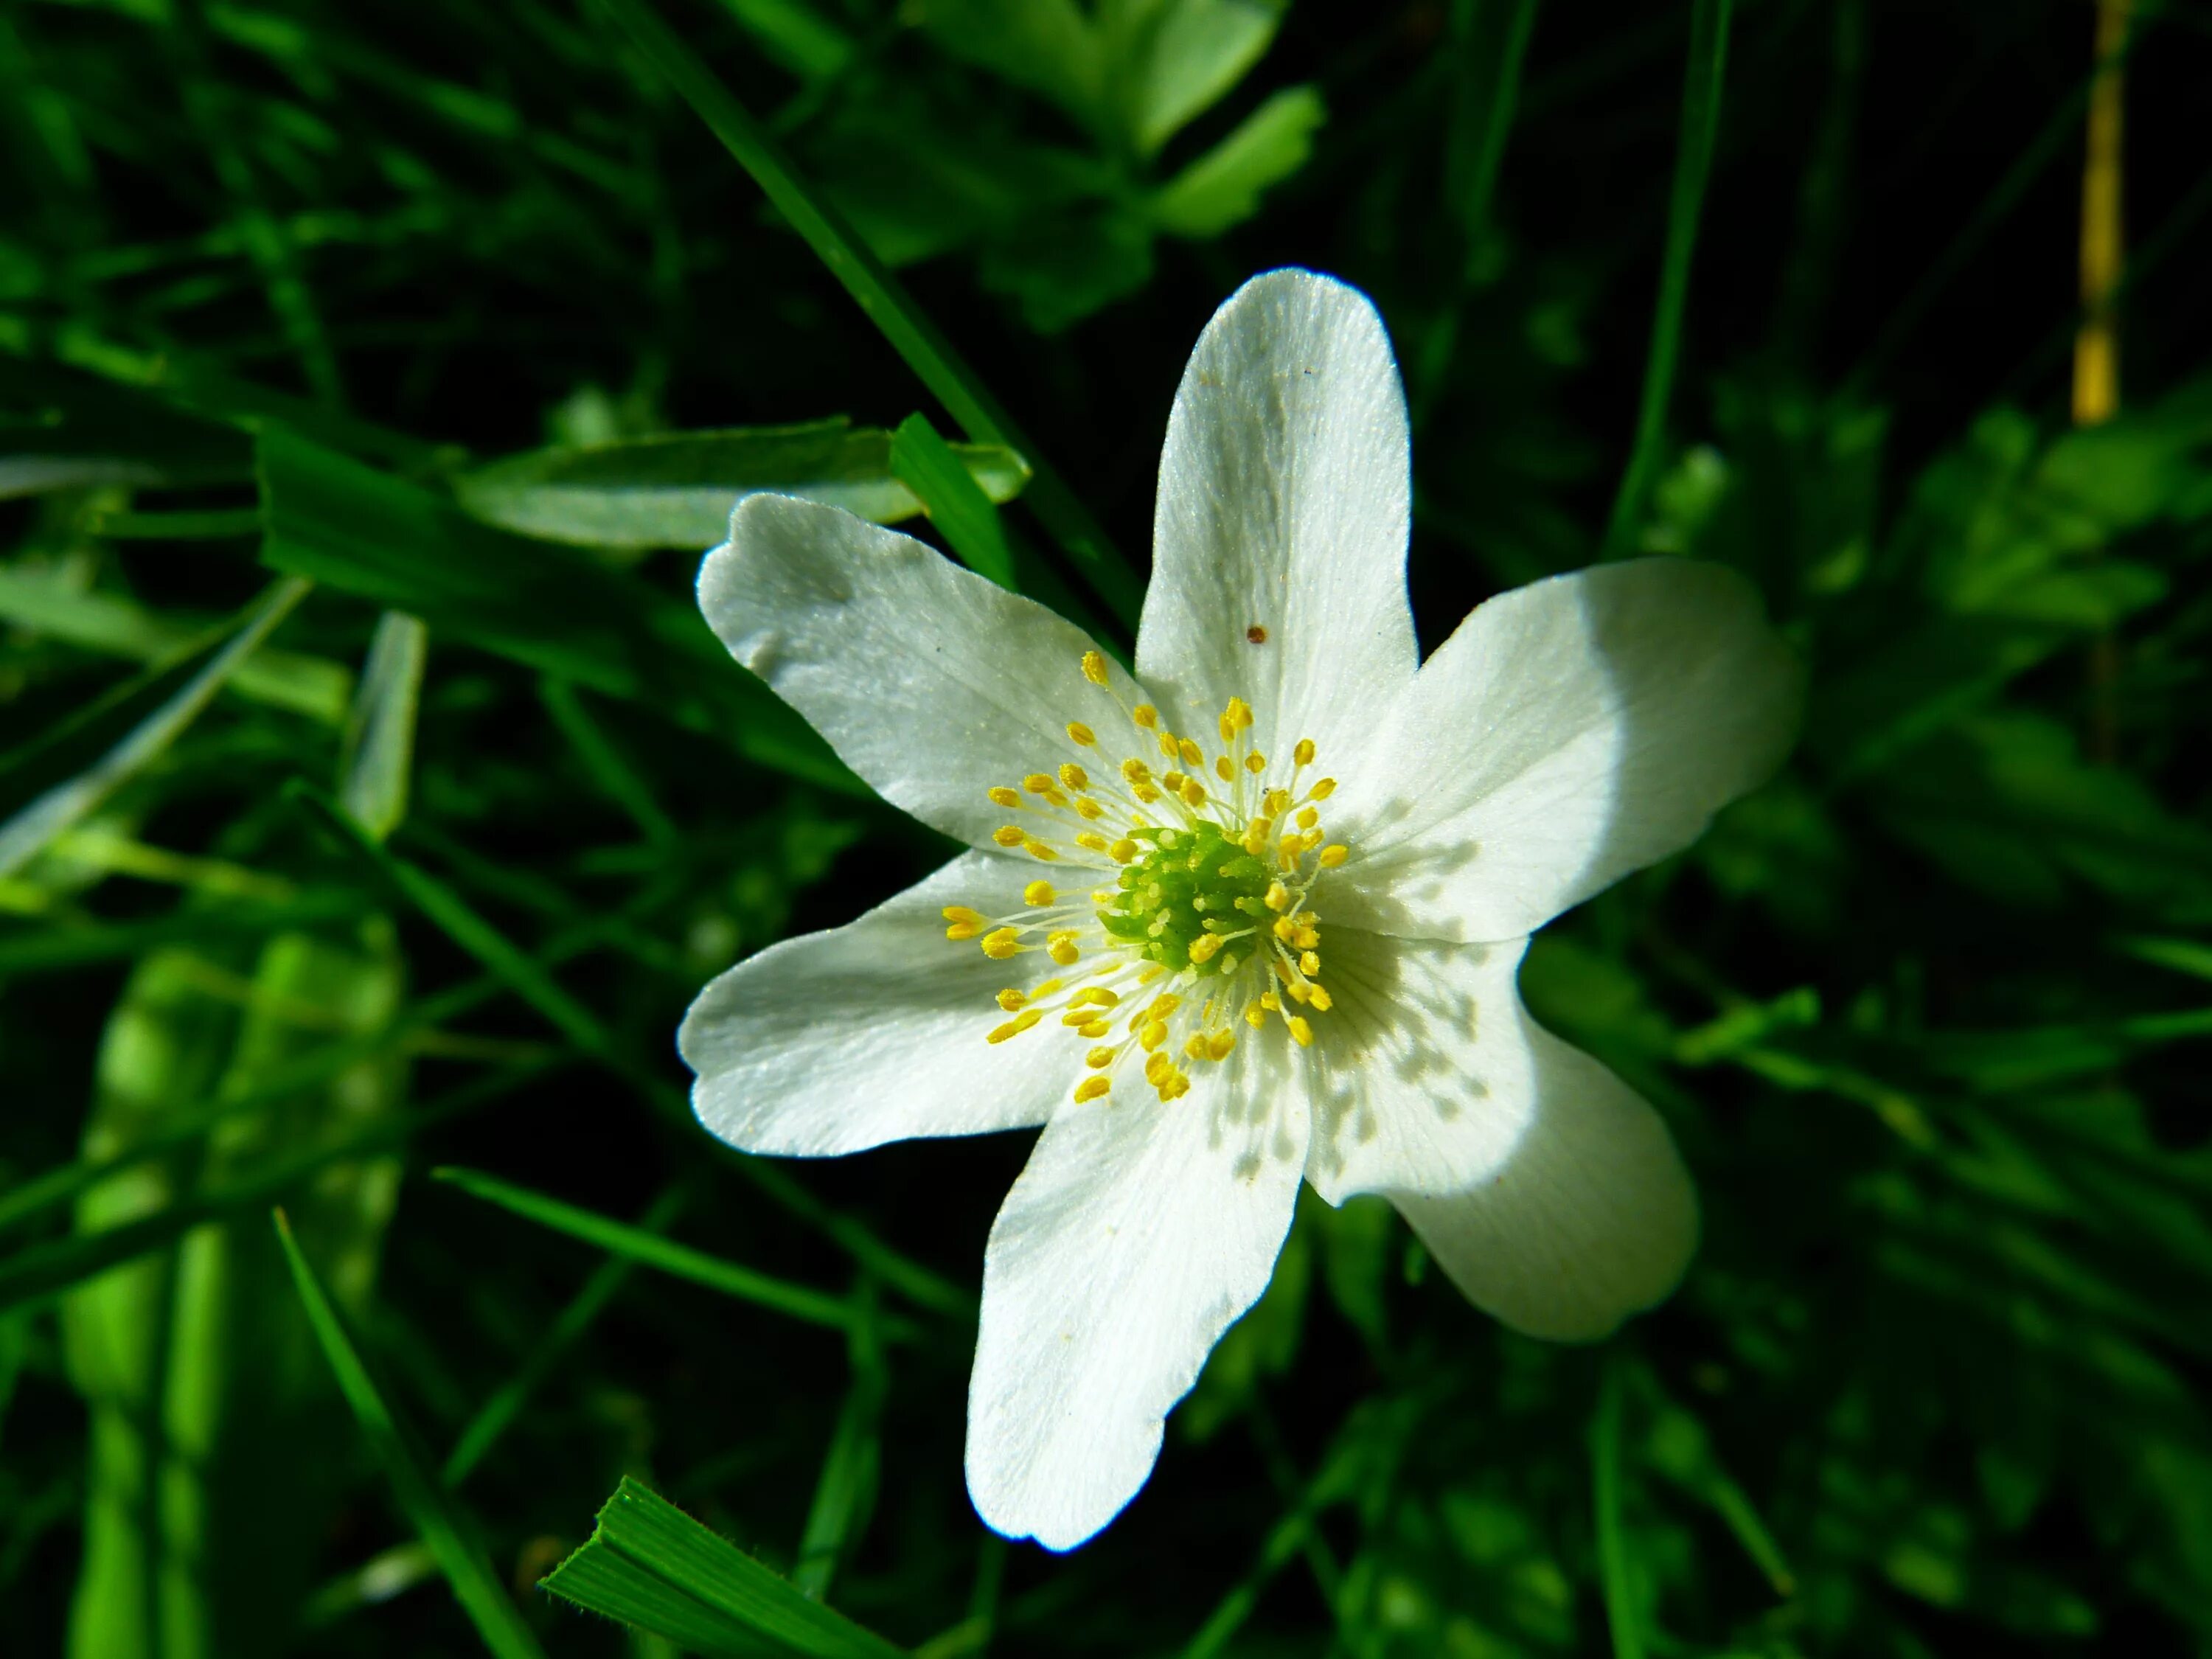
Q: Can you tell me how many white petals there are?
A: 6